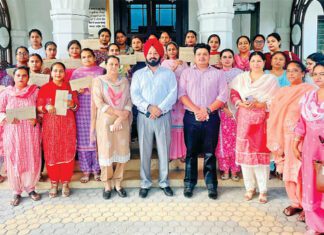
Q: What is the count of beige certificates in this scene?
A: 12